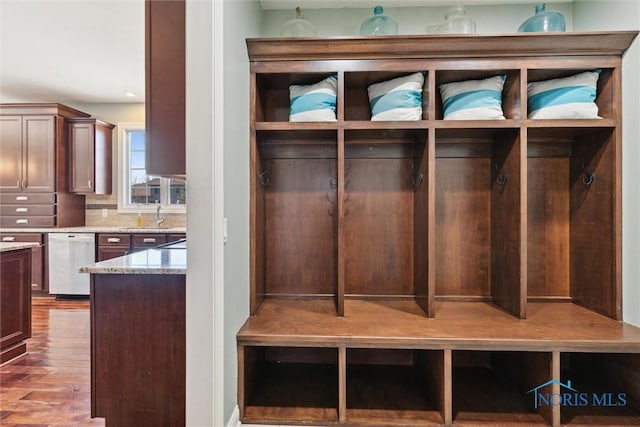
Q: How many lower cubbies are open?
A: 4